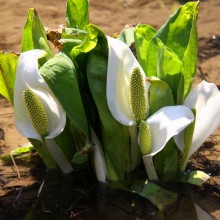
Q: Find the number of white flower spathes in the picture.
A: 4